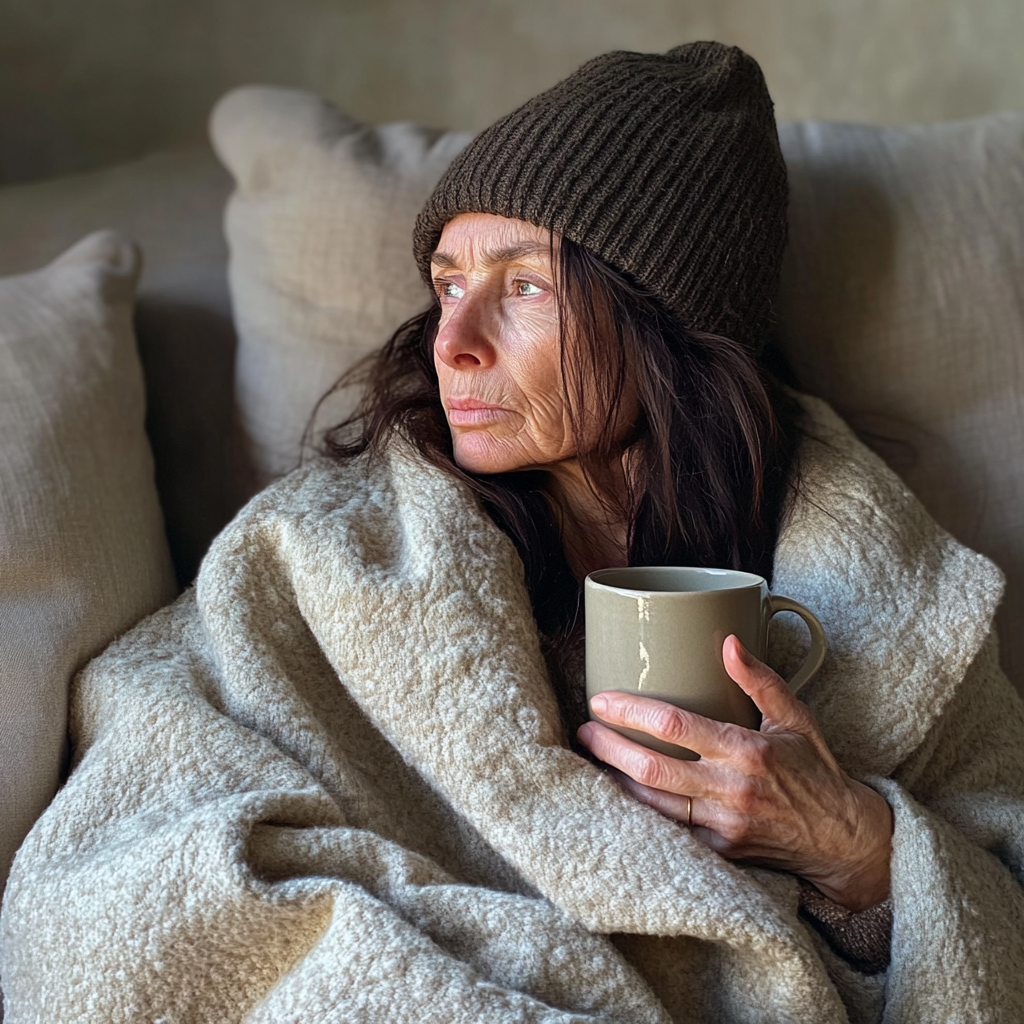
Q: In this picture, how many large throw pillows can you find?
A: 3